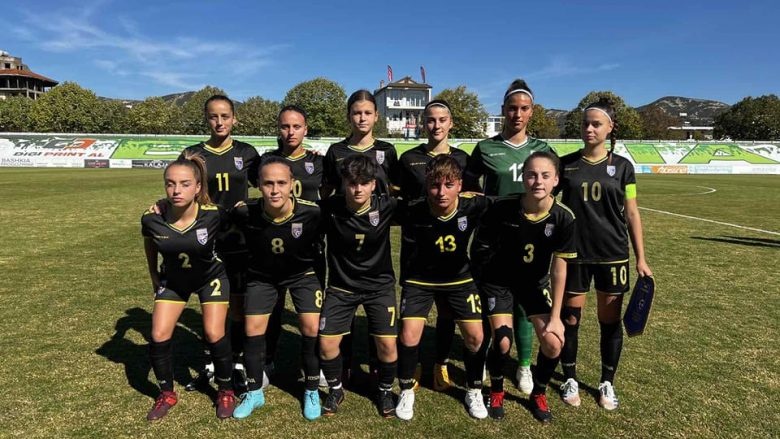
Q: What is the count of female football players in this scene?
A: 11